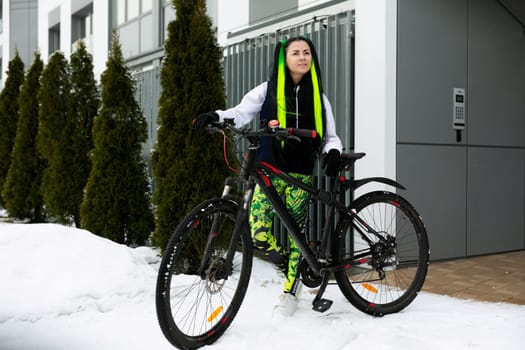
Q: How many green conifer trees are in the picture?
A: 6